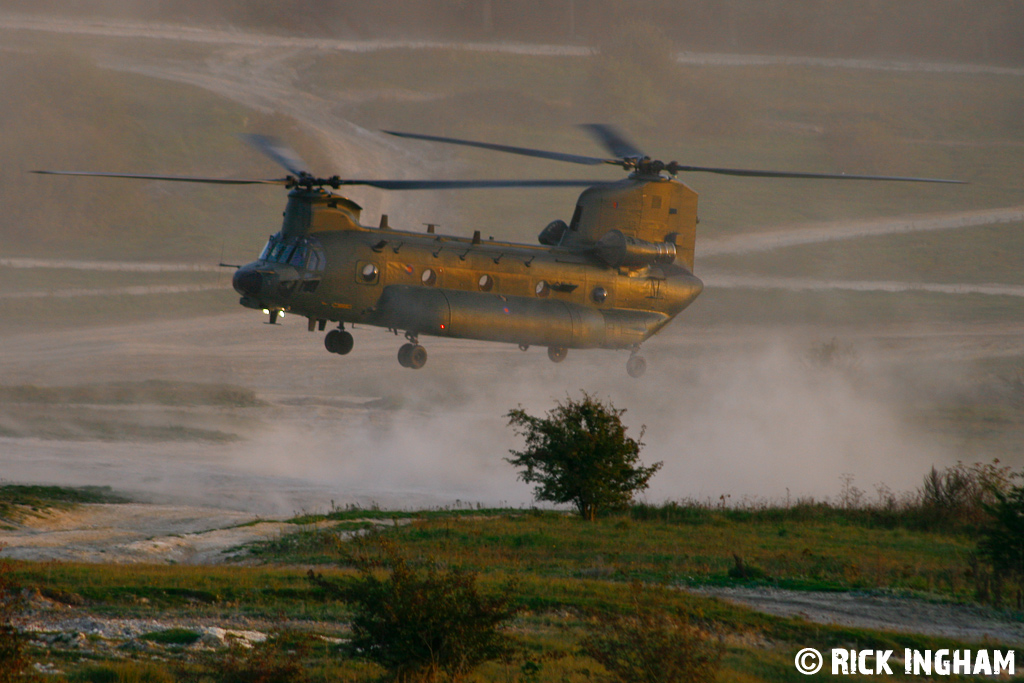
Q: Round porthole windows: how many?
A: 5